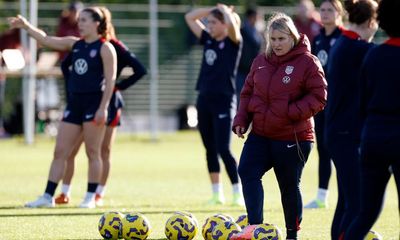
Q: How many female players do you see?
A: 6